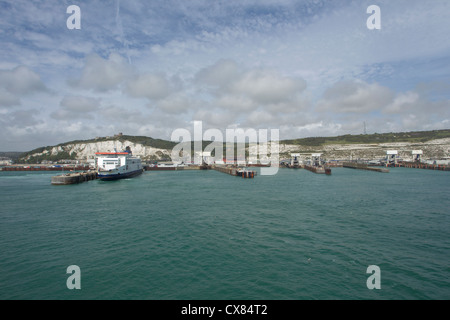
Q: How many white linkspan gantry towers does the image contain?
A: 5